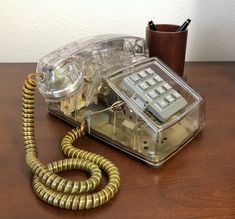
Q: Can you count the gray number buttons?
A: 12